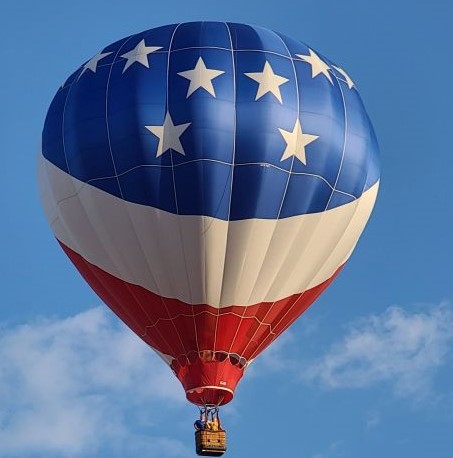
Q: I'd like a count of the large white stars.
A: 8